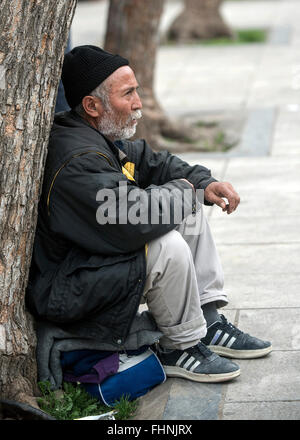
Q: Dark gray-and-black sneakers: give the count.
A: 2